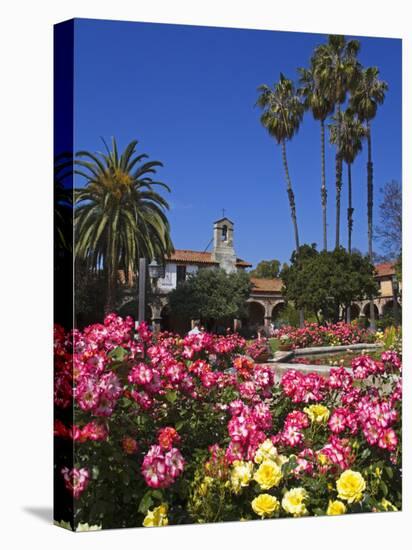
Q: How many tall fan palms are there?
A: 5